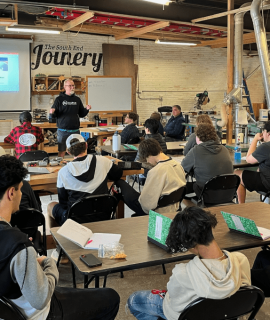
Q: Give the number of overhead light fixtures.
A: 3